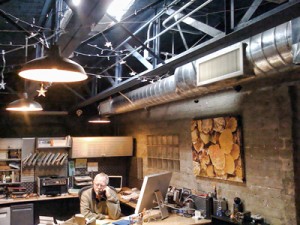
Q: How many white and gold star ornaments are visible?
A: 4